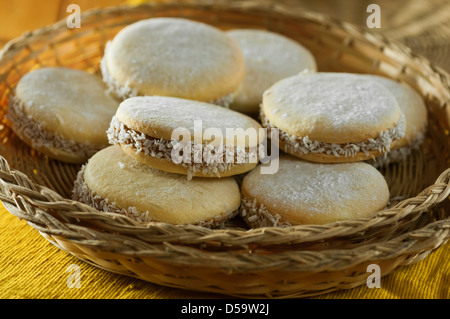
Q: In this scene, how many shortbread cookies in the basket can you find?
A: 8